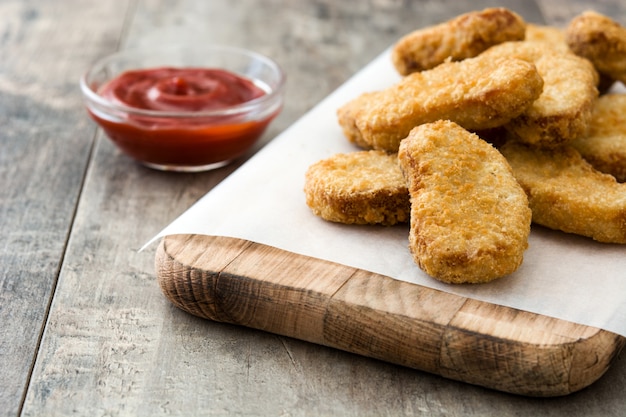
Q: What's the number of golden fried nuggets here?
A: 9